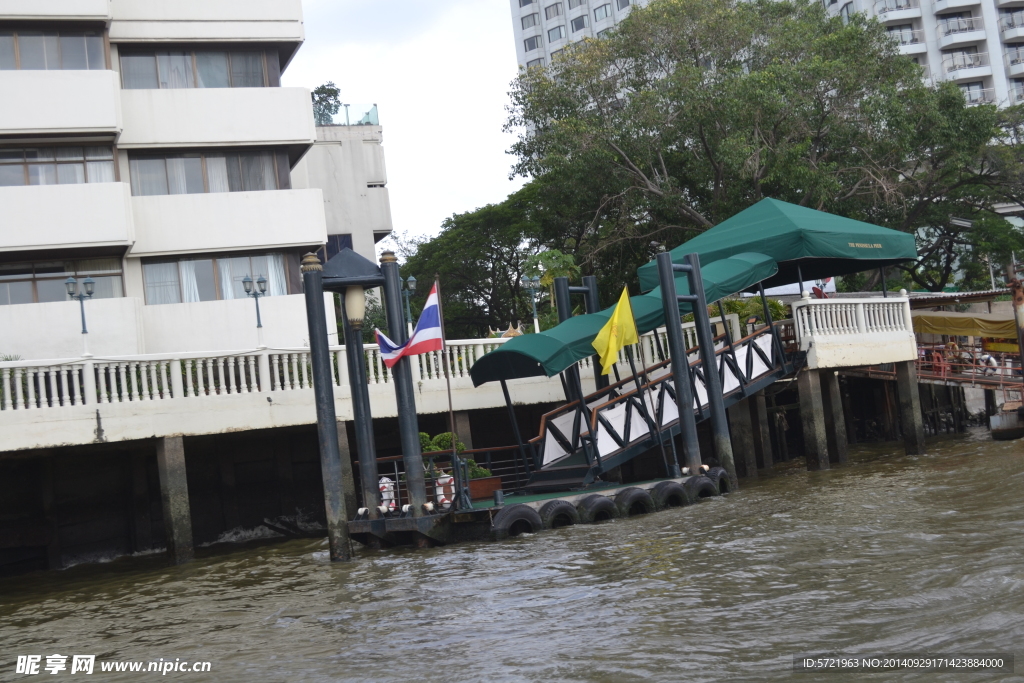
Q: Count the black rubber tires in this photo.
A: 7